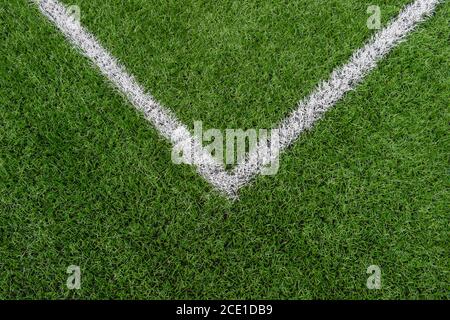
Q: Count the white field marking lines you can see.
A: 2